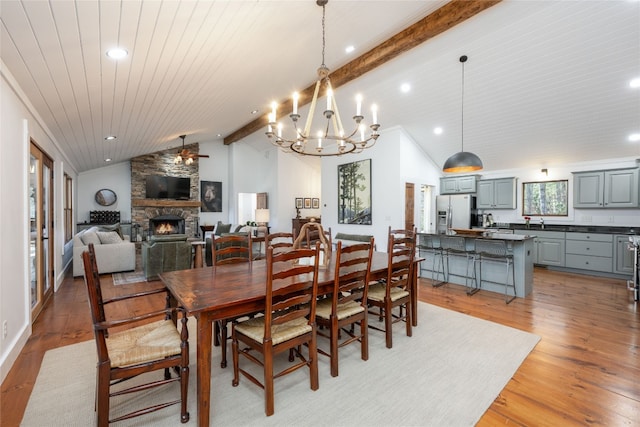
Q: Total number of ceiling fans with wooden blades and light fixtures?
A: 1